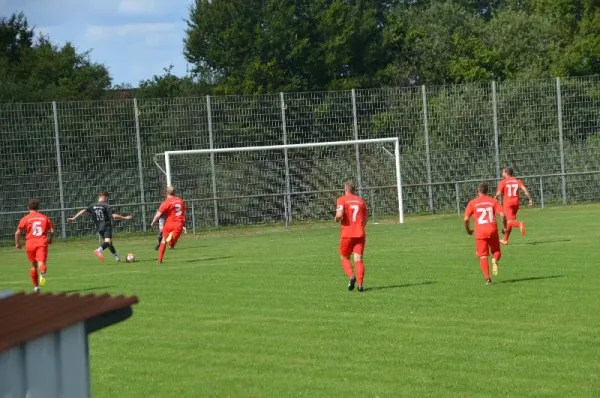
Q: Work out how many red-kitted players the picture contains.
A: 5